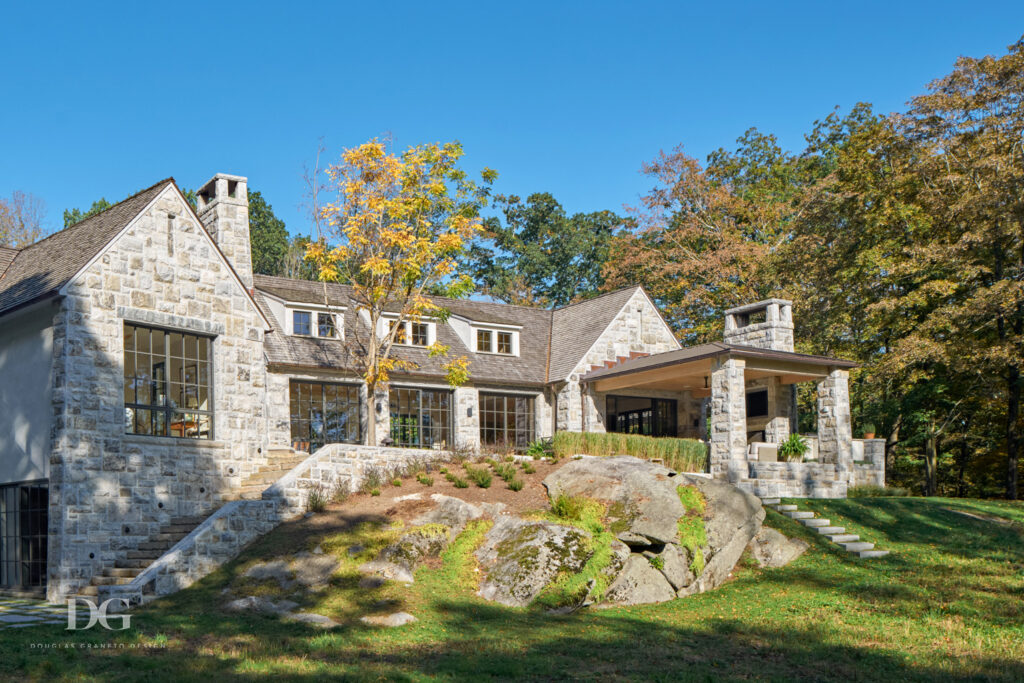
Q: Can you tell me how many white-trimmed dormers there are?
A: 3